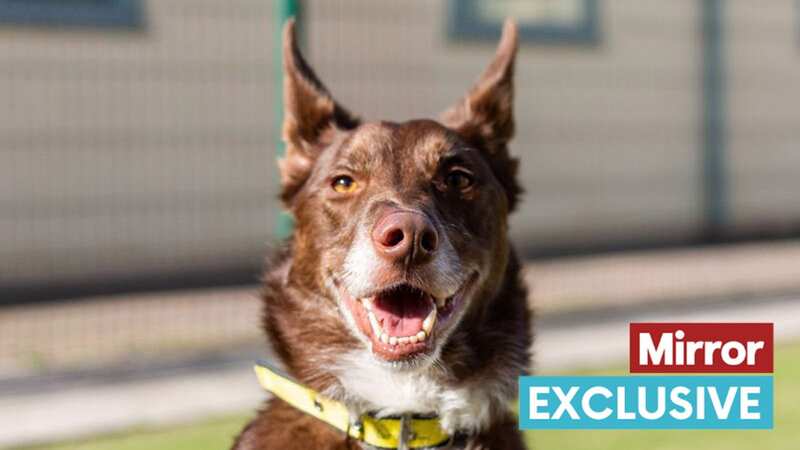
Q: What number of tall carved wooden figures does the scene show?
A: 0